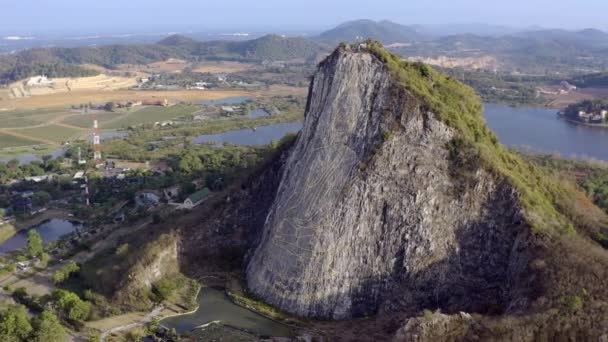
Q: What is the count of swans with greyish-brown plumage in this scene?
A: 0